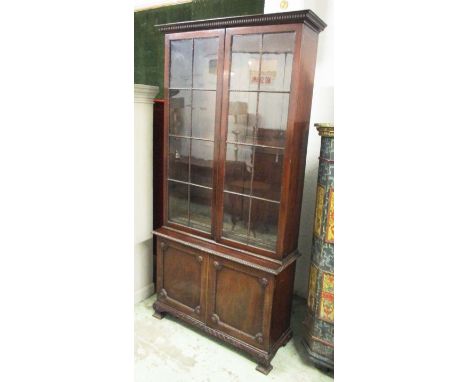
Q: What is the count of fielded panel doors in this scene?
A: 2